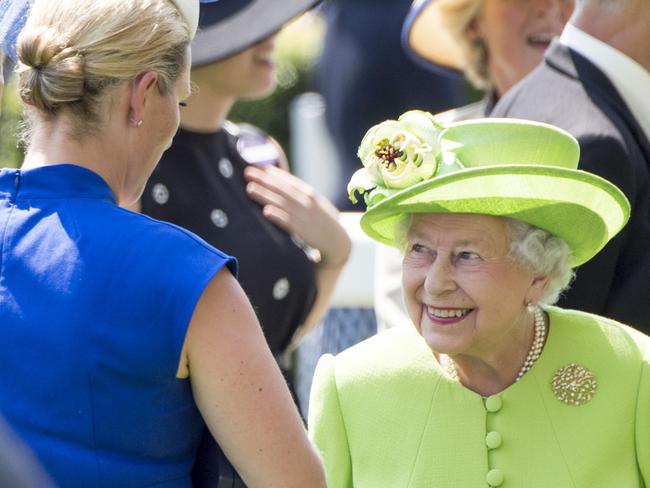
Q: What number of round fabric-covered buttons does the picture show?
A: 3